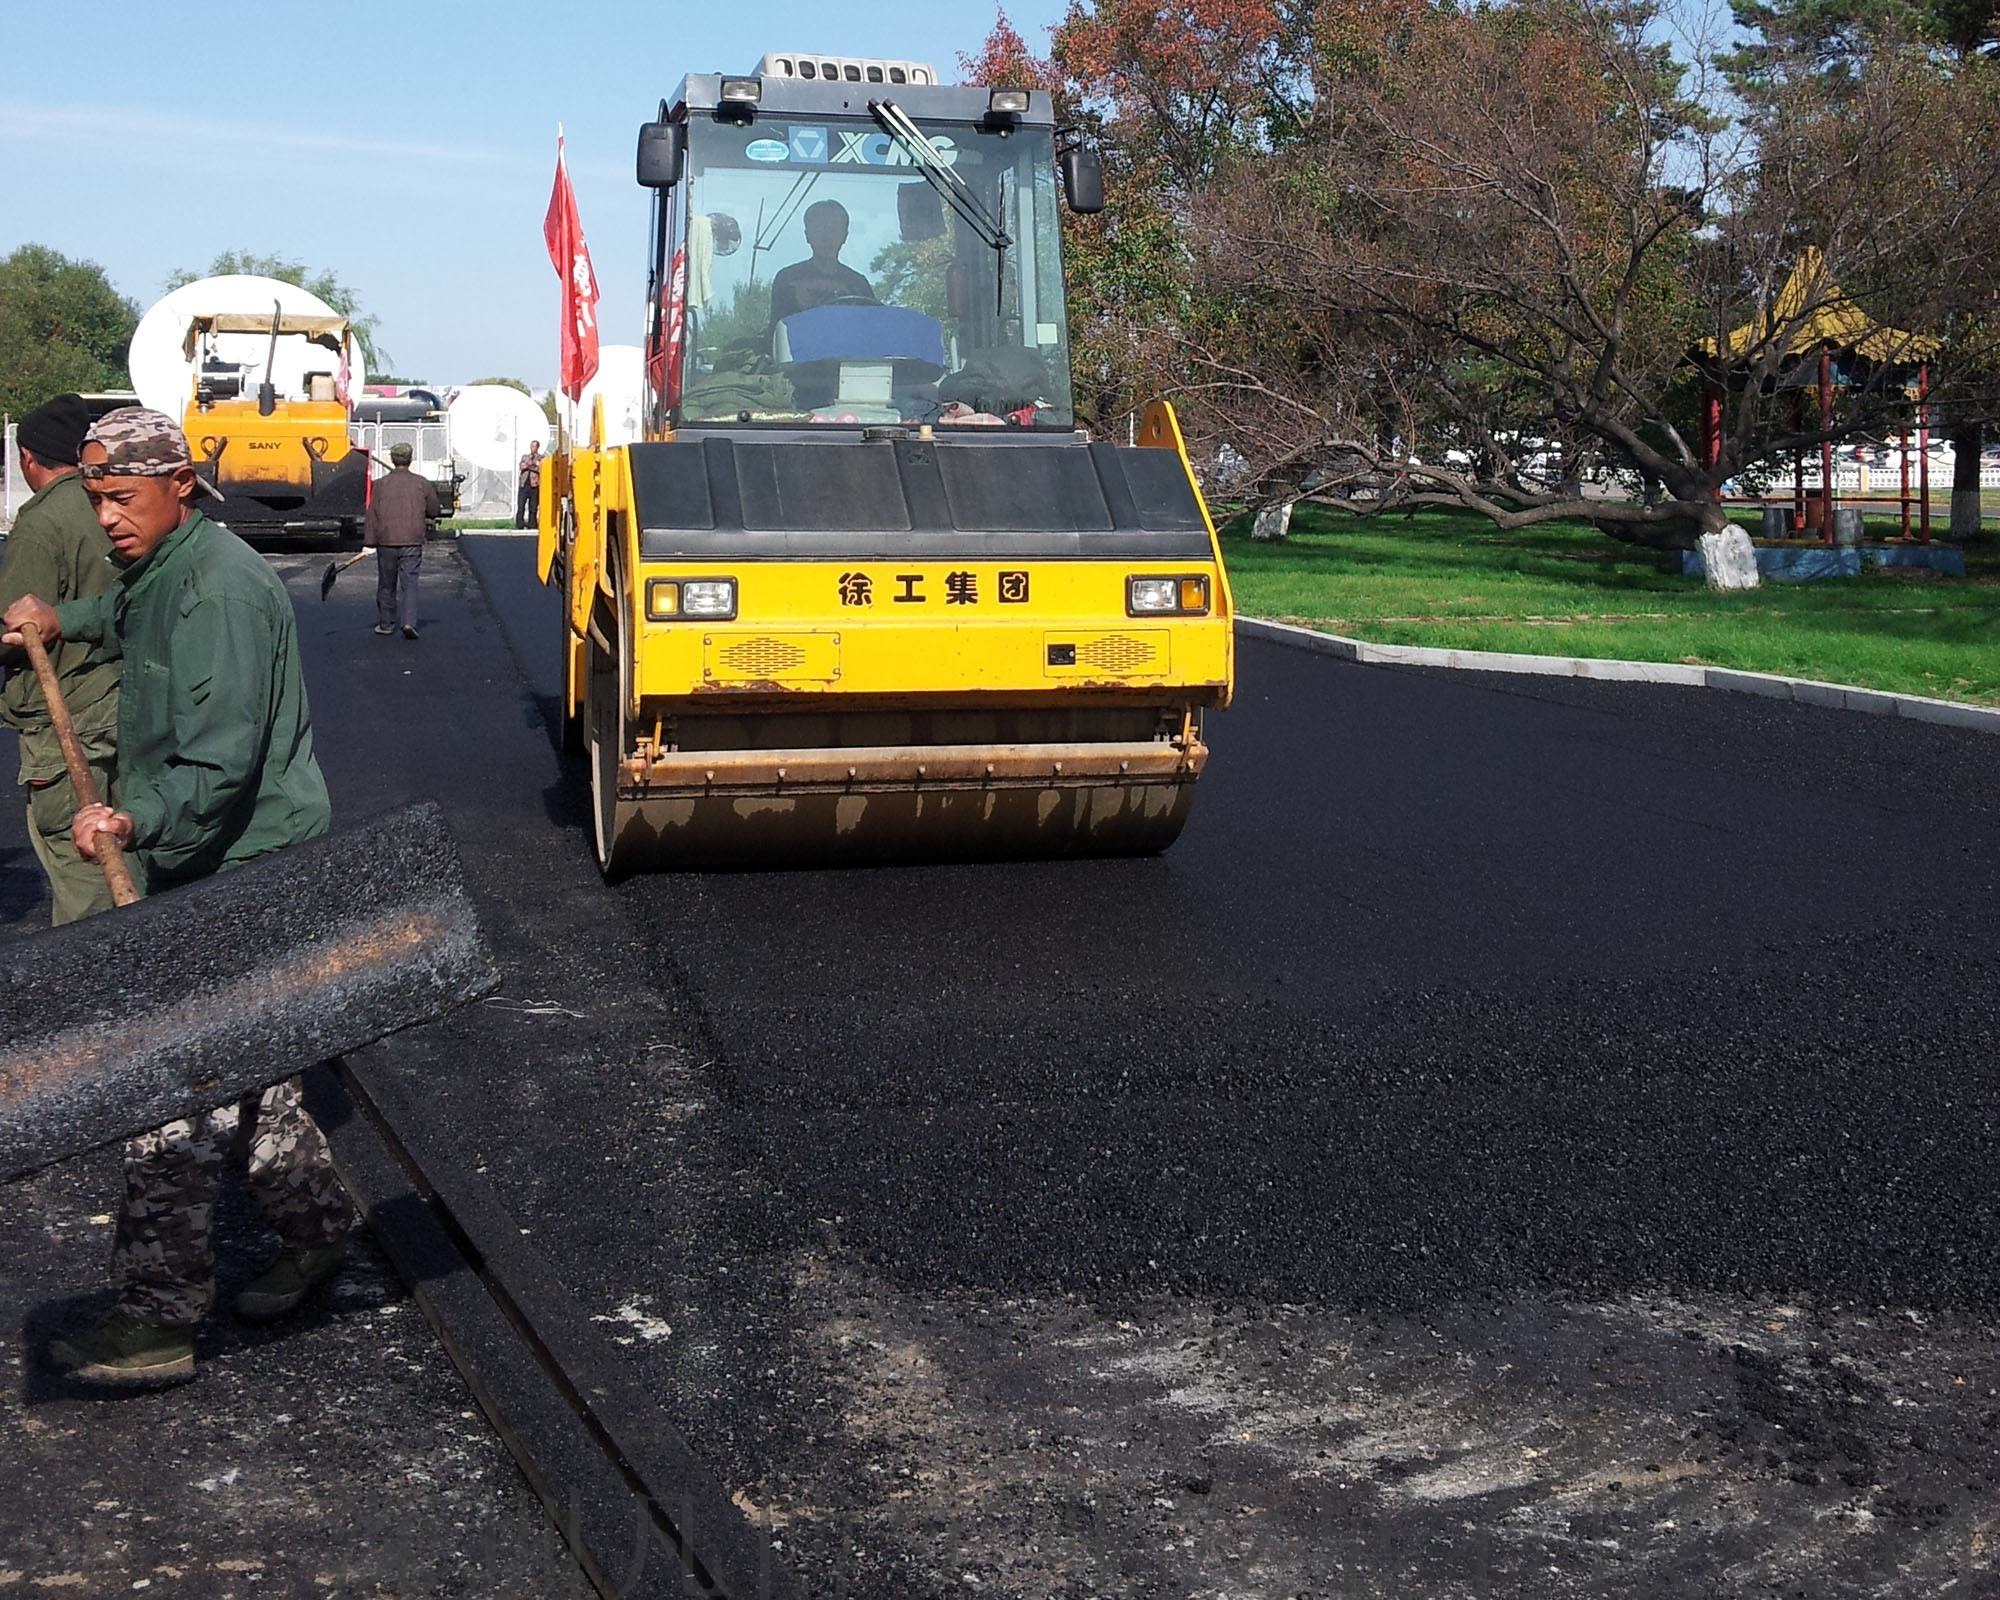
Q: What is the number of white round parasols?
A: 3